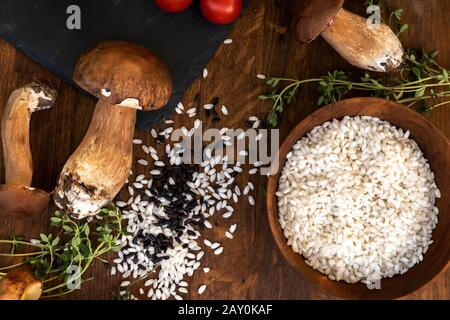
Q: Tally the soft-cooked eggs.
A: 0